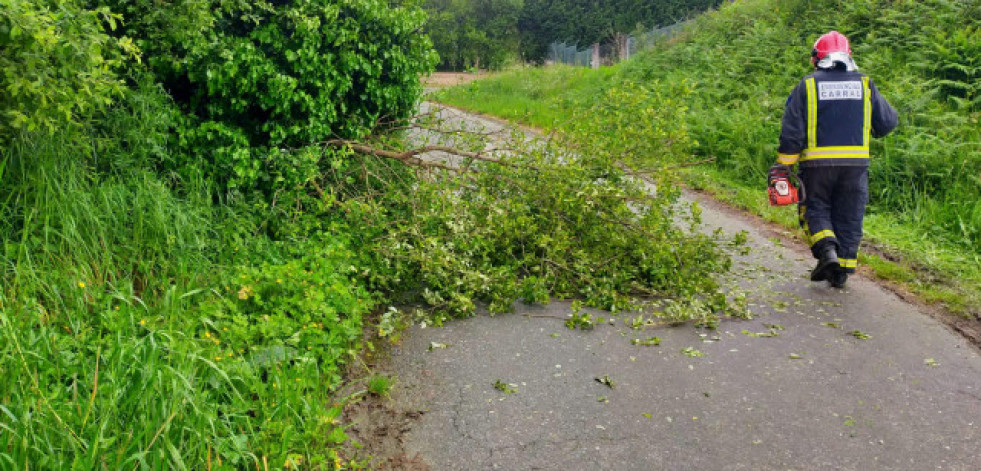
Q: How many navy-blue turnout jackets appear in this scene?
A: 1